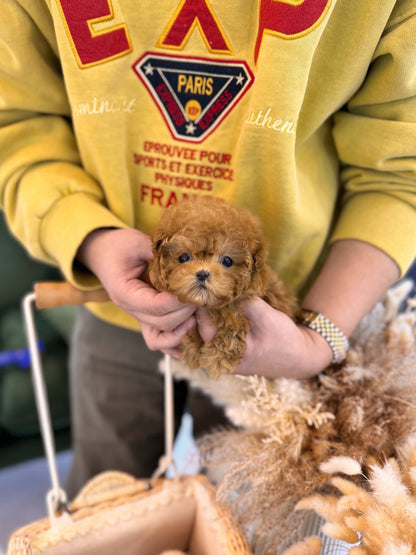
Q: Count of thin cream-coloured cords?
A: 2